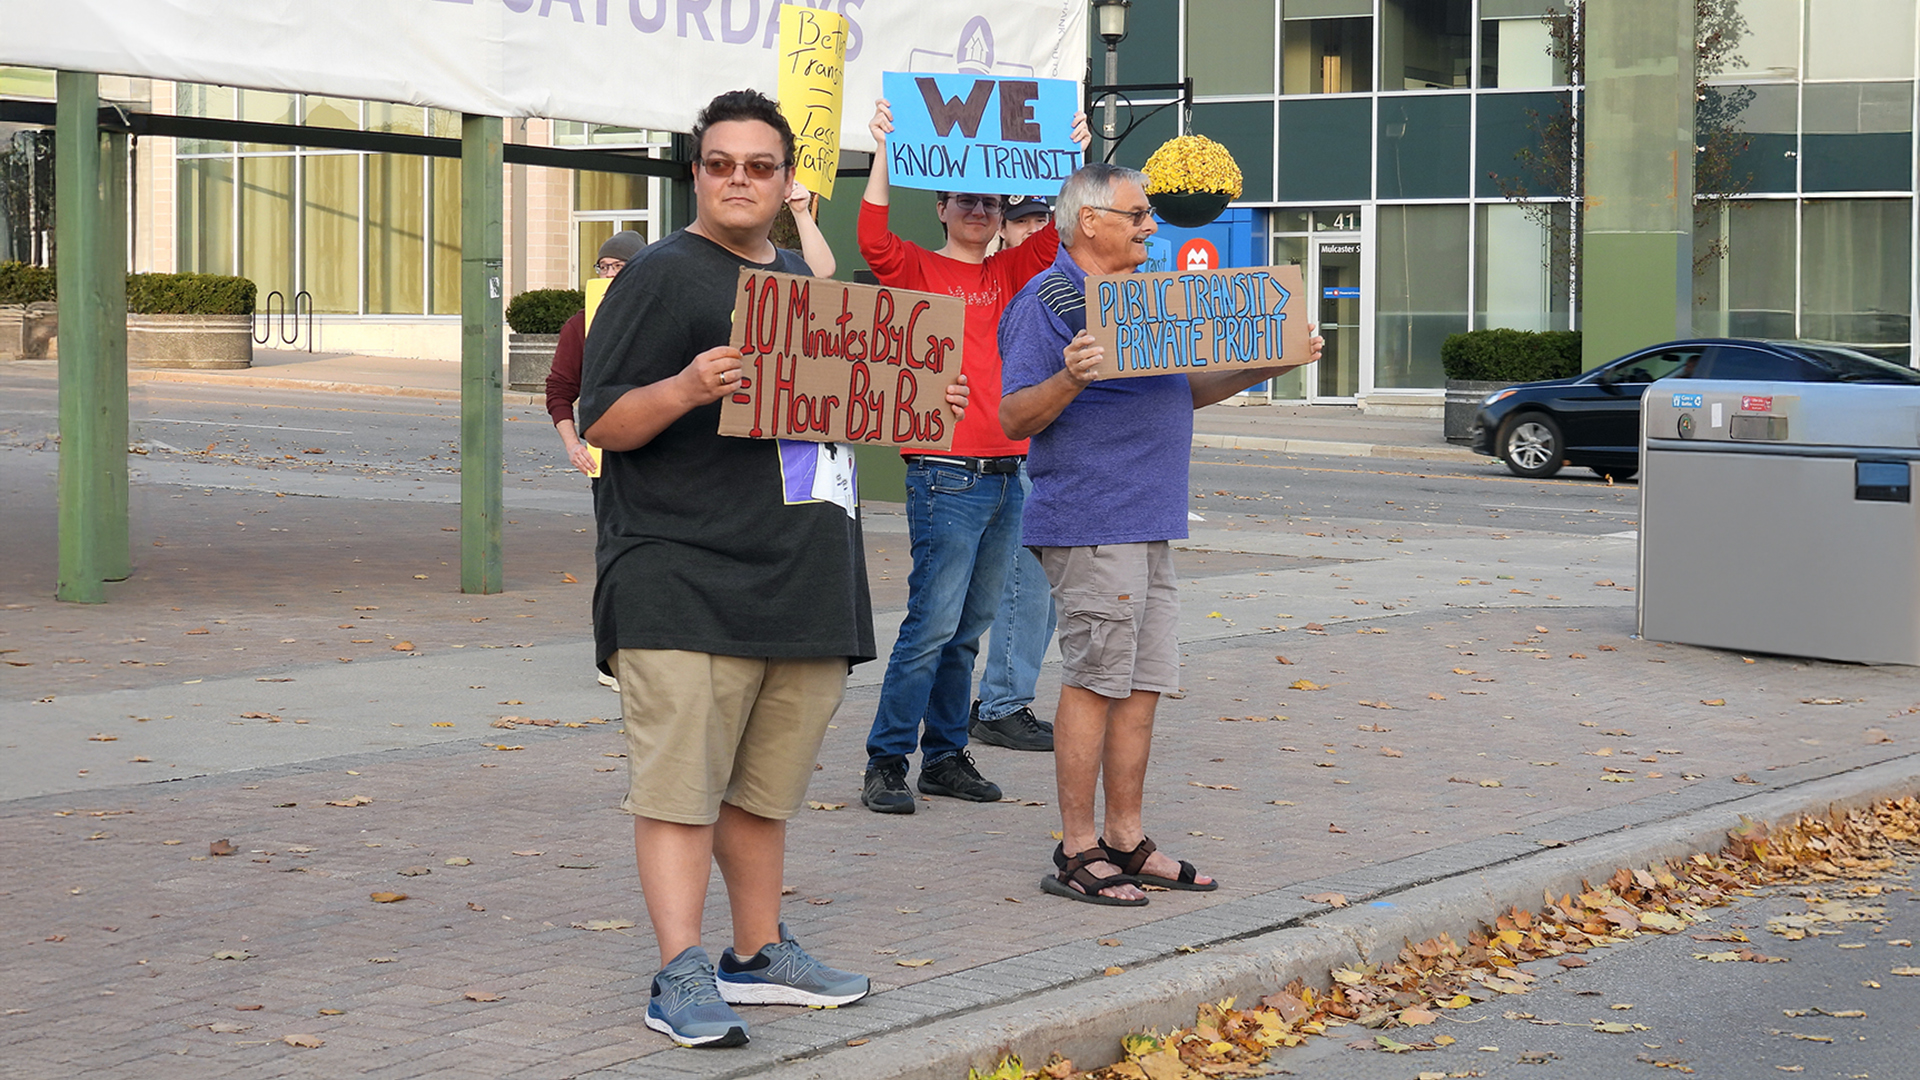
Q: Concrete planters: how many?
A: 4